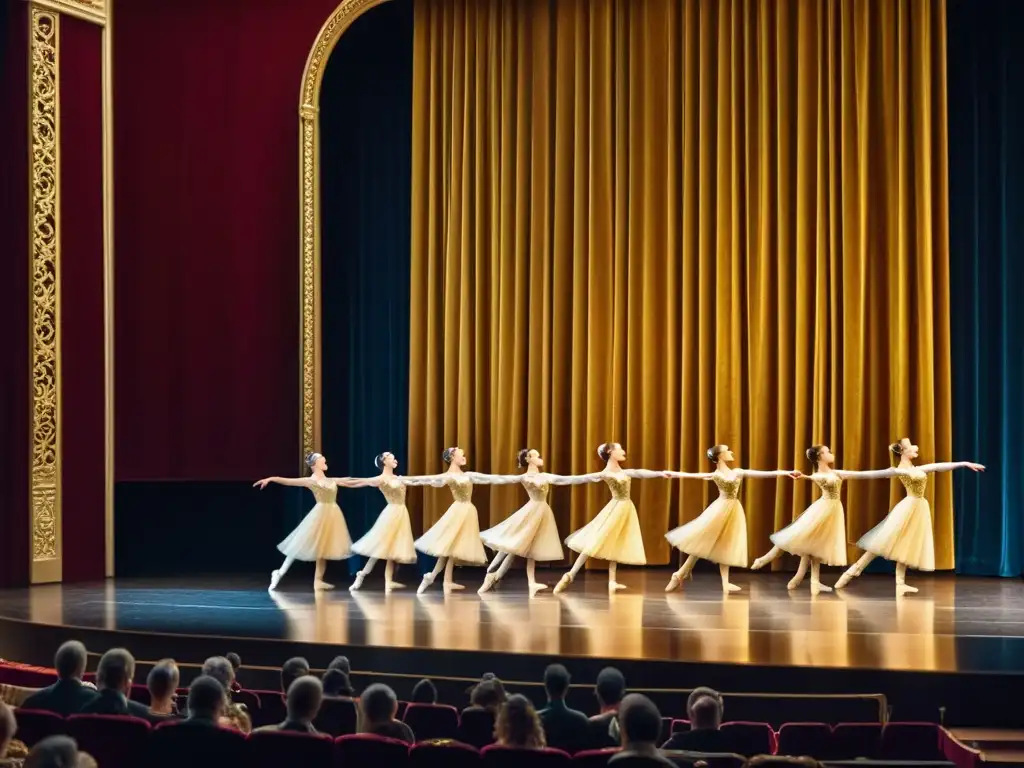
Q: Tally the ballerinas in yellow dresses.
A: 8